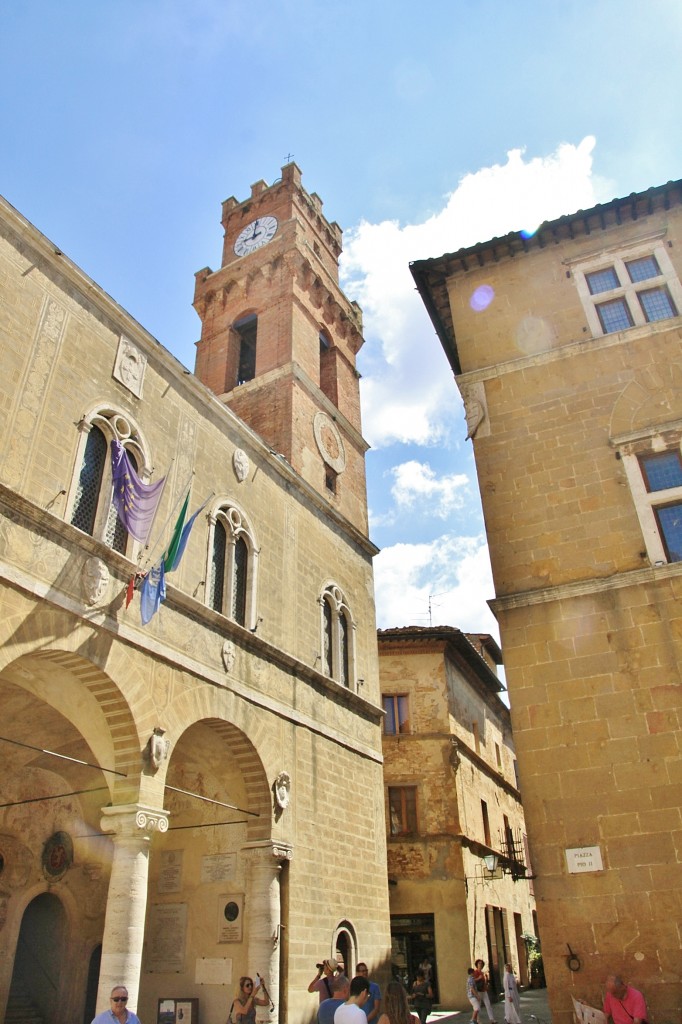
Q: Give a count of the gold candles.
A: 0